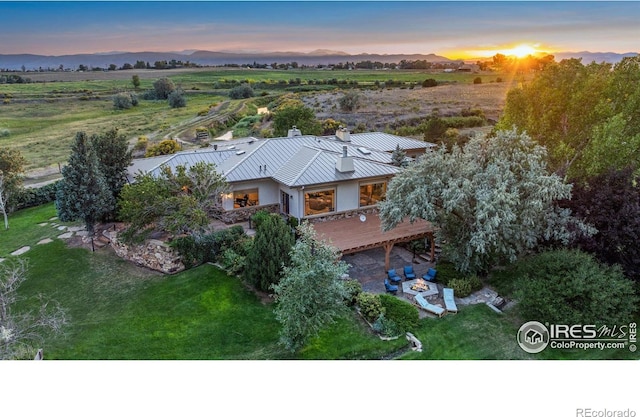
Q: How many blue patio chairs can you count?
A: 4